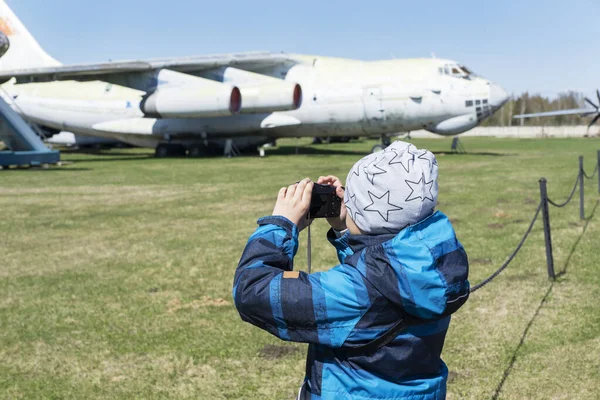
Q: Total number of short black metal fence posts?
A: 3